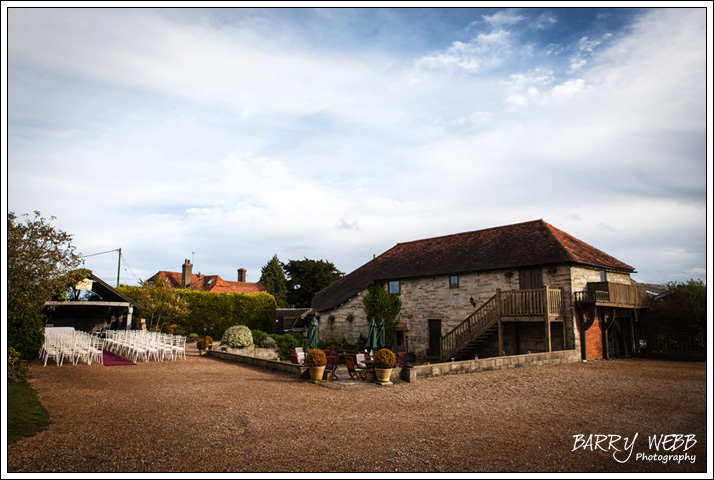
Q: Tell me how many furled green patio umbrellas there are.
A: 3